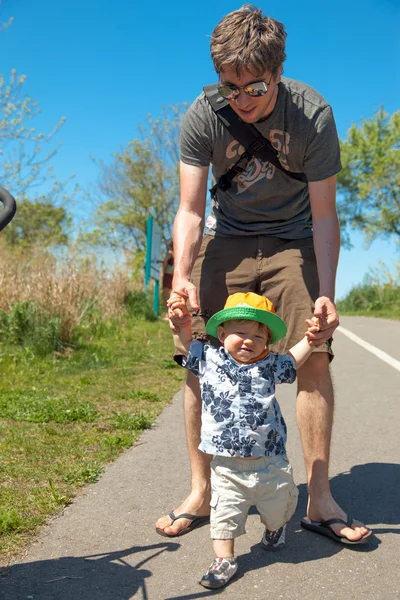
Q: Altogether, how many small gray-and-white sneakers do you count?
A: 2